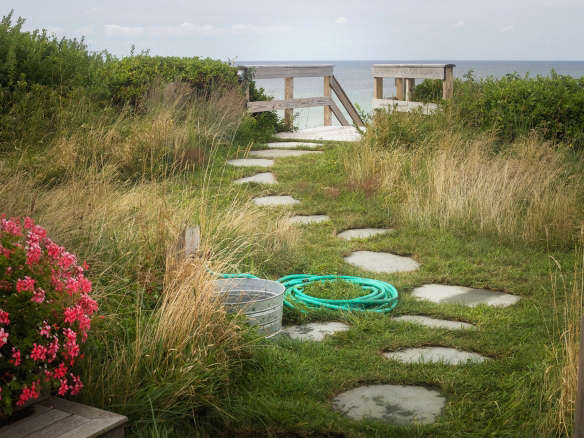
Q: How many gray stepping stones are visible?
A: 13